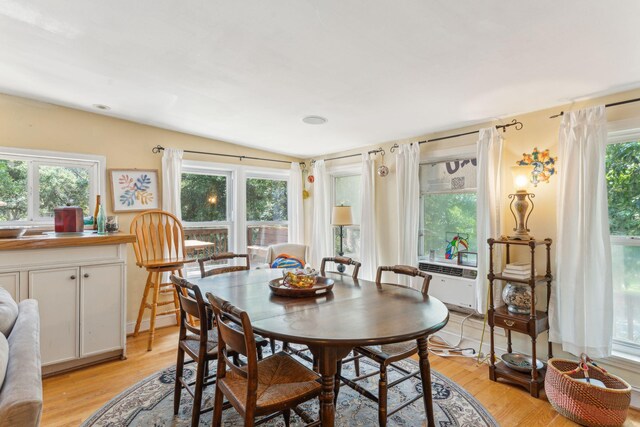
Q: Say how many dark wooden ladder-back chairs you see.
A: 5